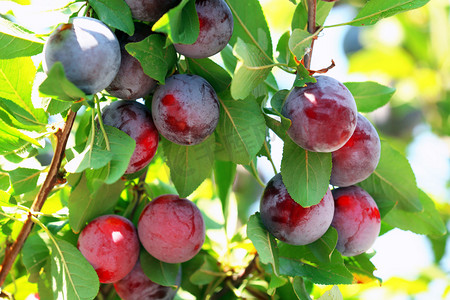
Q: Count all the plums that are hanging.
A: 13